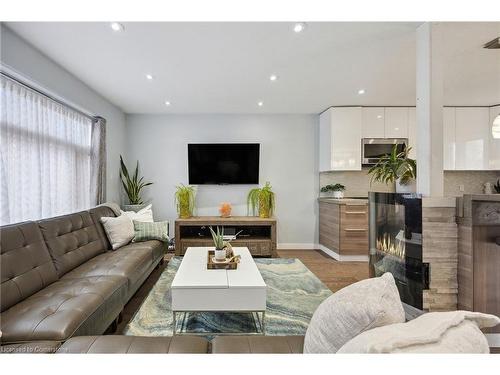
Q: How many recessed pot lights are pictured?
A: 7